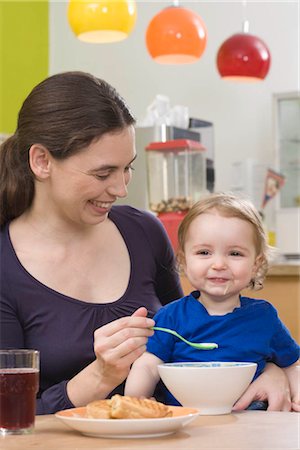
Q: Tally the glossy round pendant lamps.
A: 3